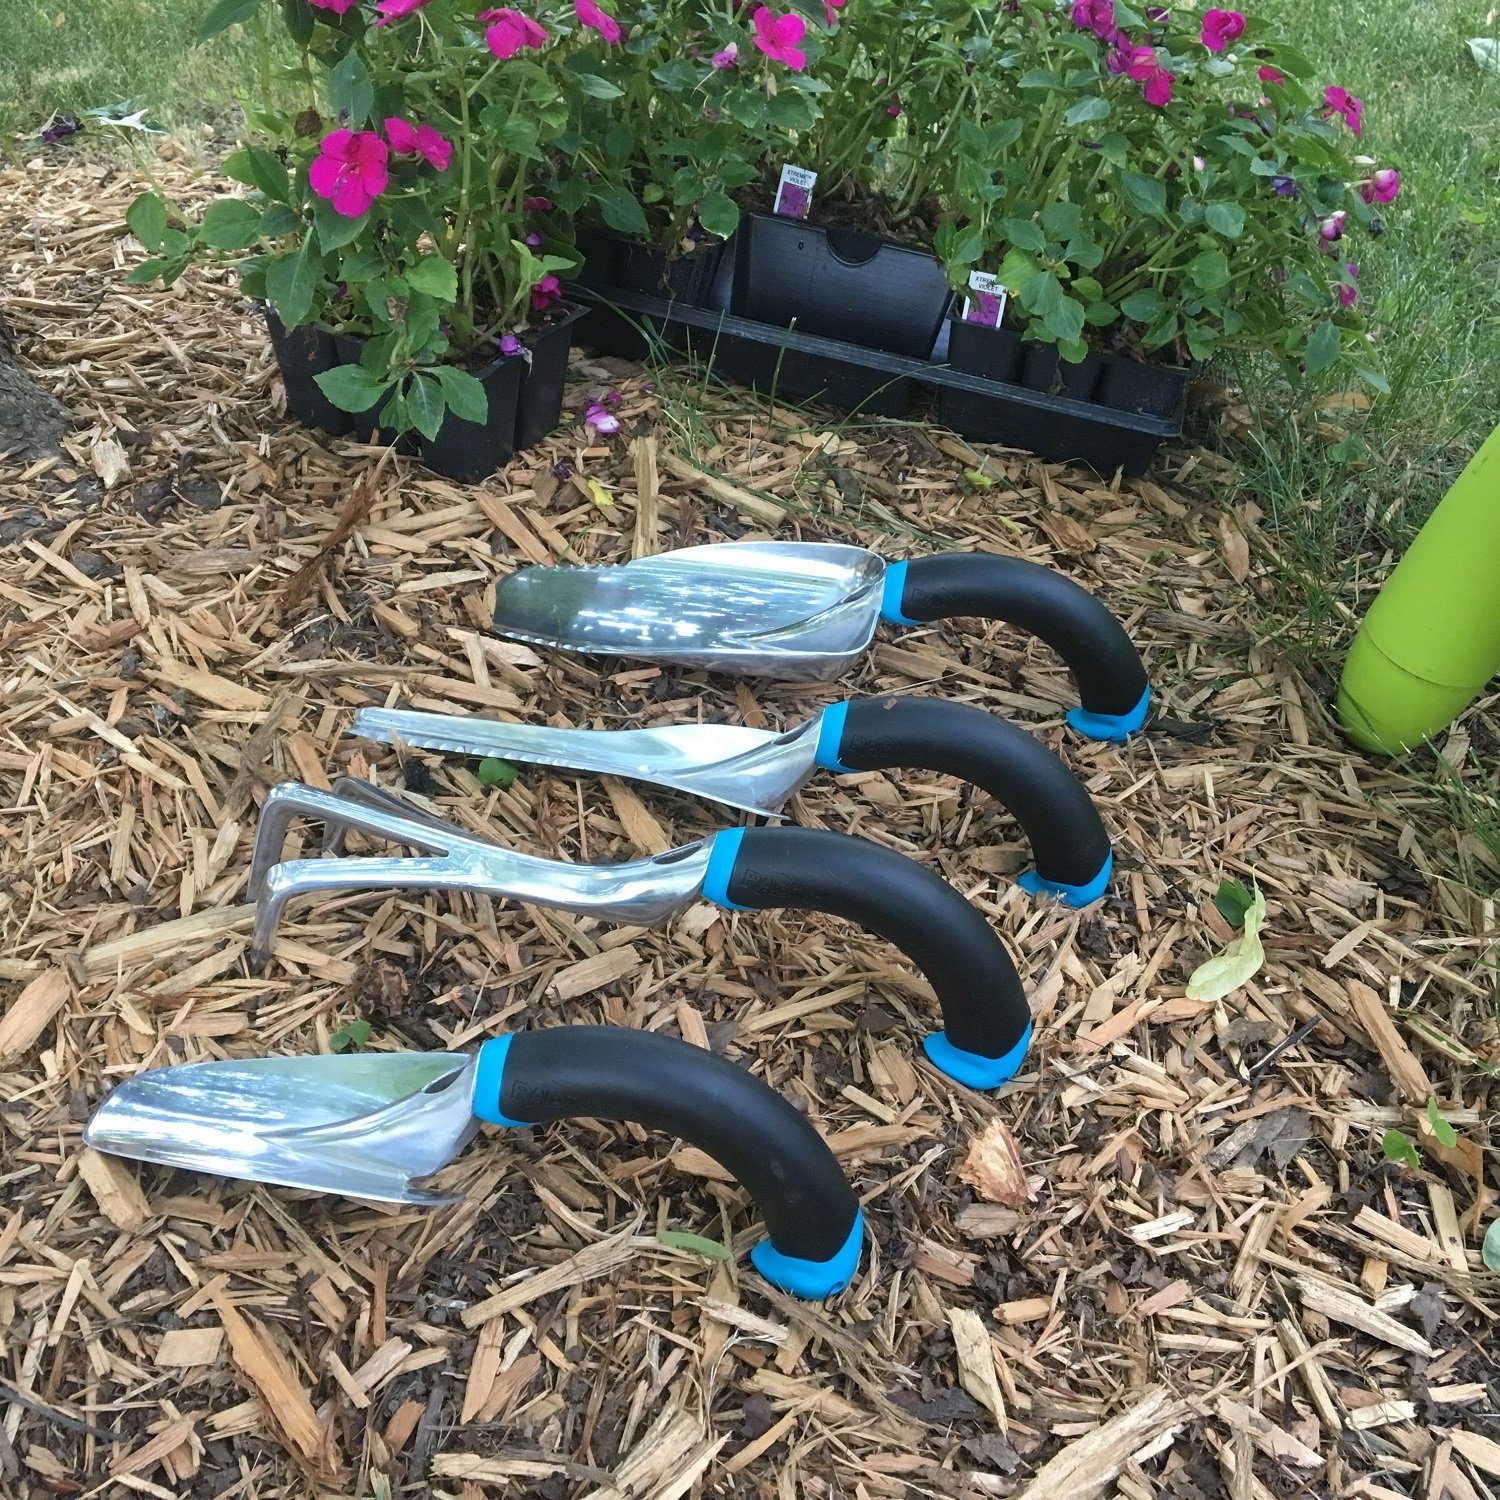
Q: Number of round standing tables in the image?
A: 0